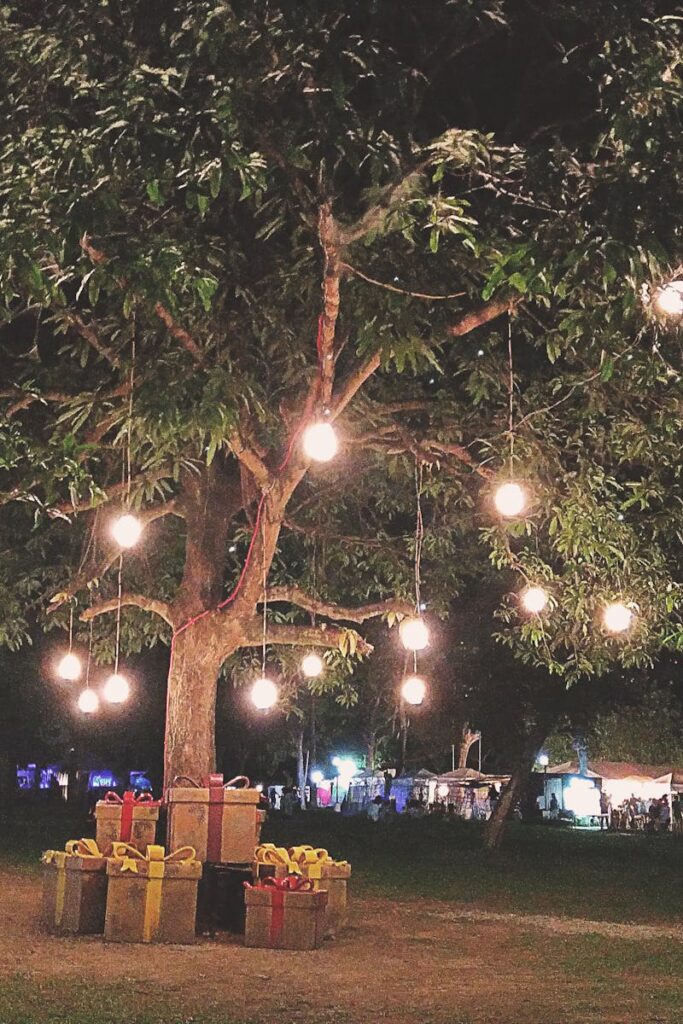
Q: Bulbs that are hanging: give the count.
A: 13